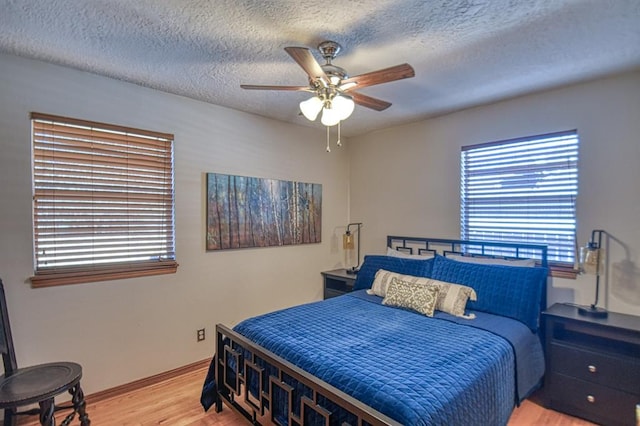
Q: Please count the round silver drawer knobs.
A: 2